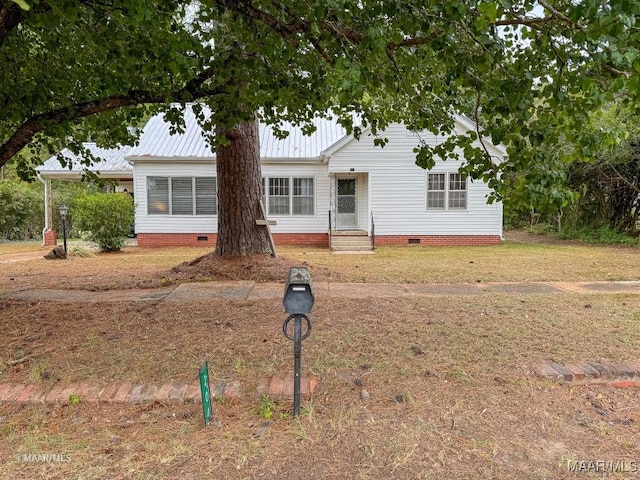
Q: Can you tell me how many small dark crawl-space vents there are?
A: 2